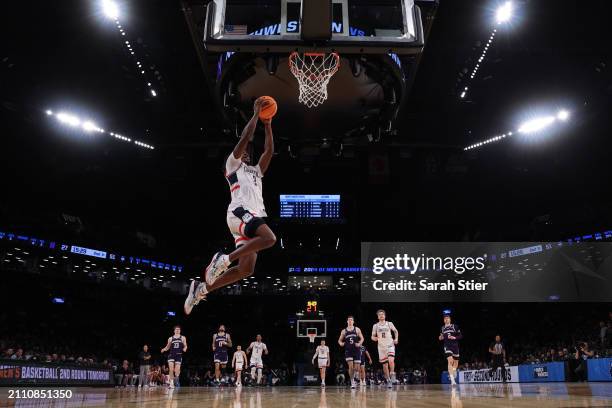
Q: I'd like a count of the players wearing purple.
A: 5